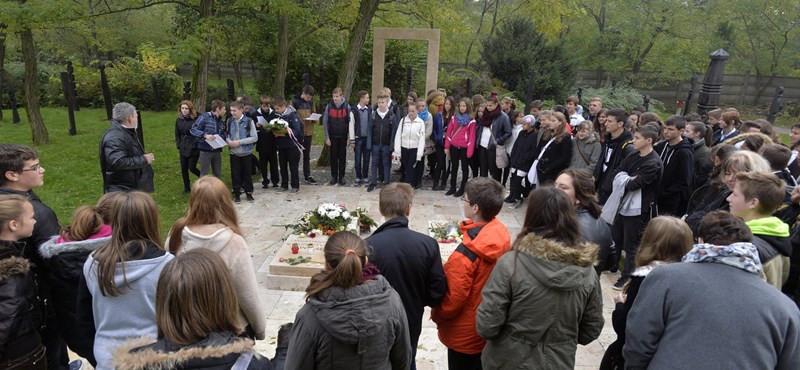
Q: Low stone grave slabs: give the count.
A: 2